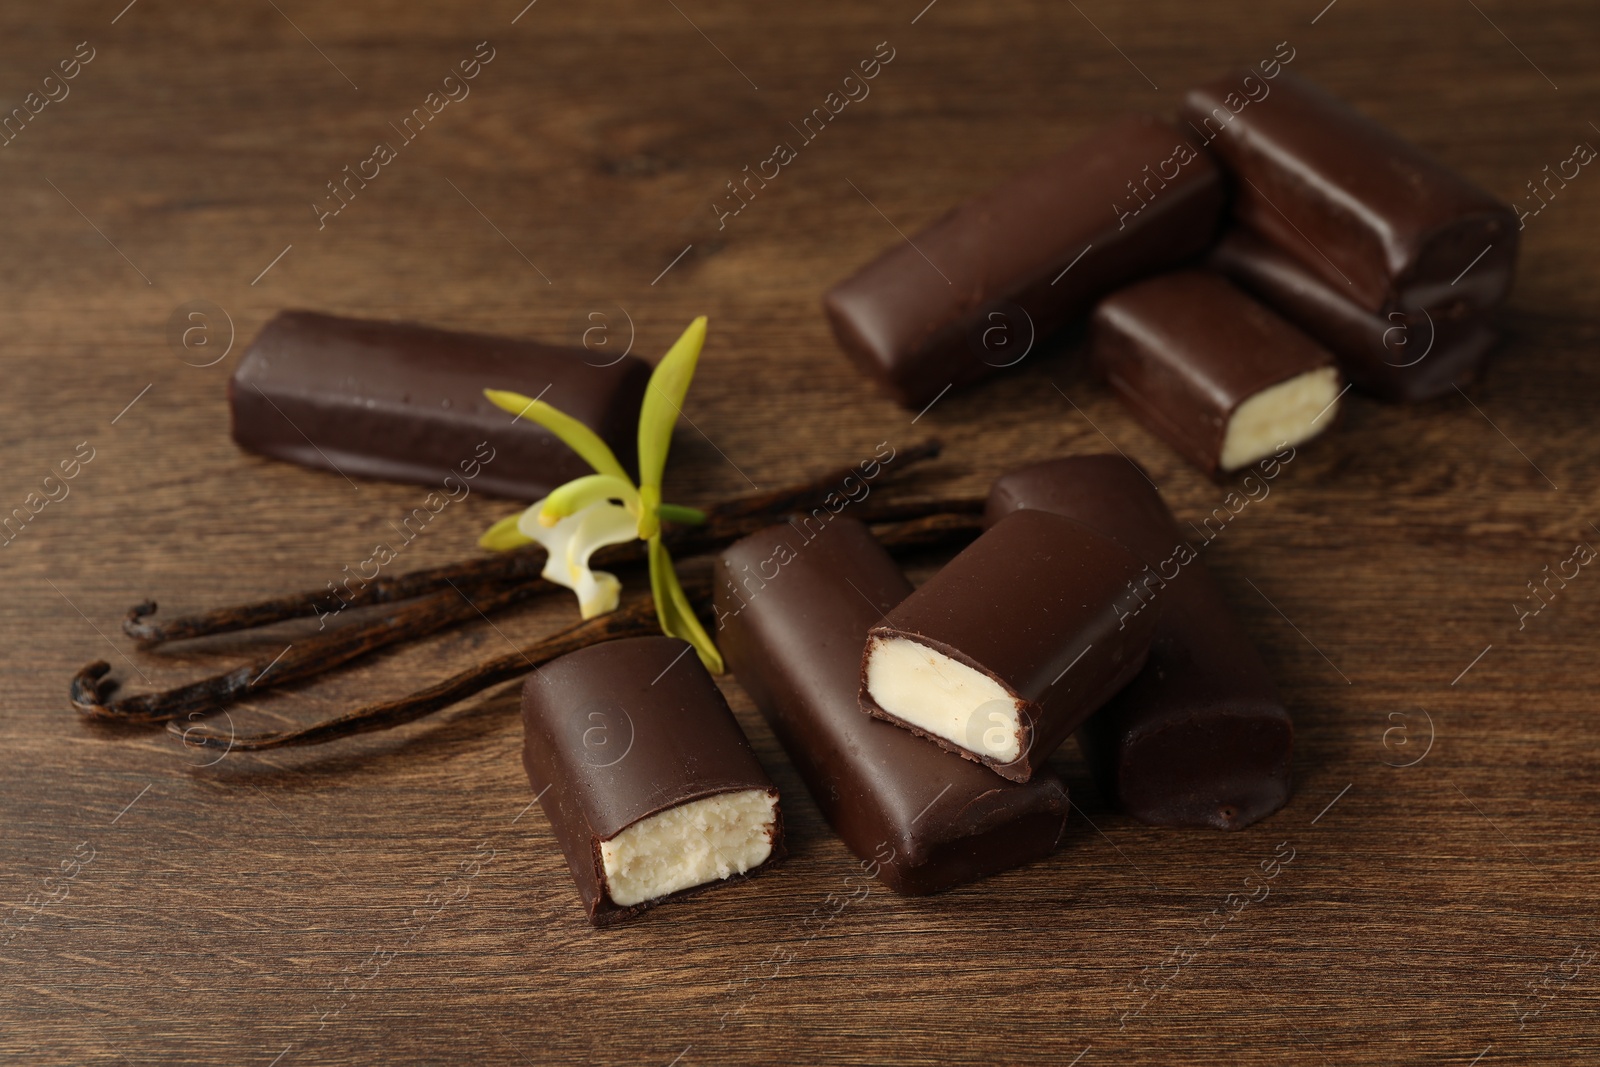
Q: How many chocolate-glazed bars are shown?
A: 9